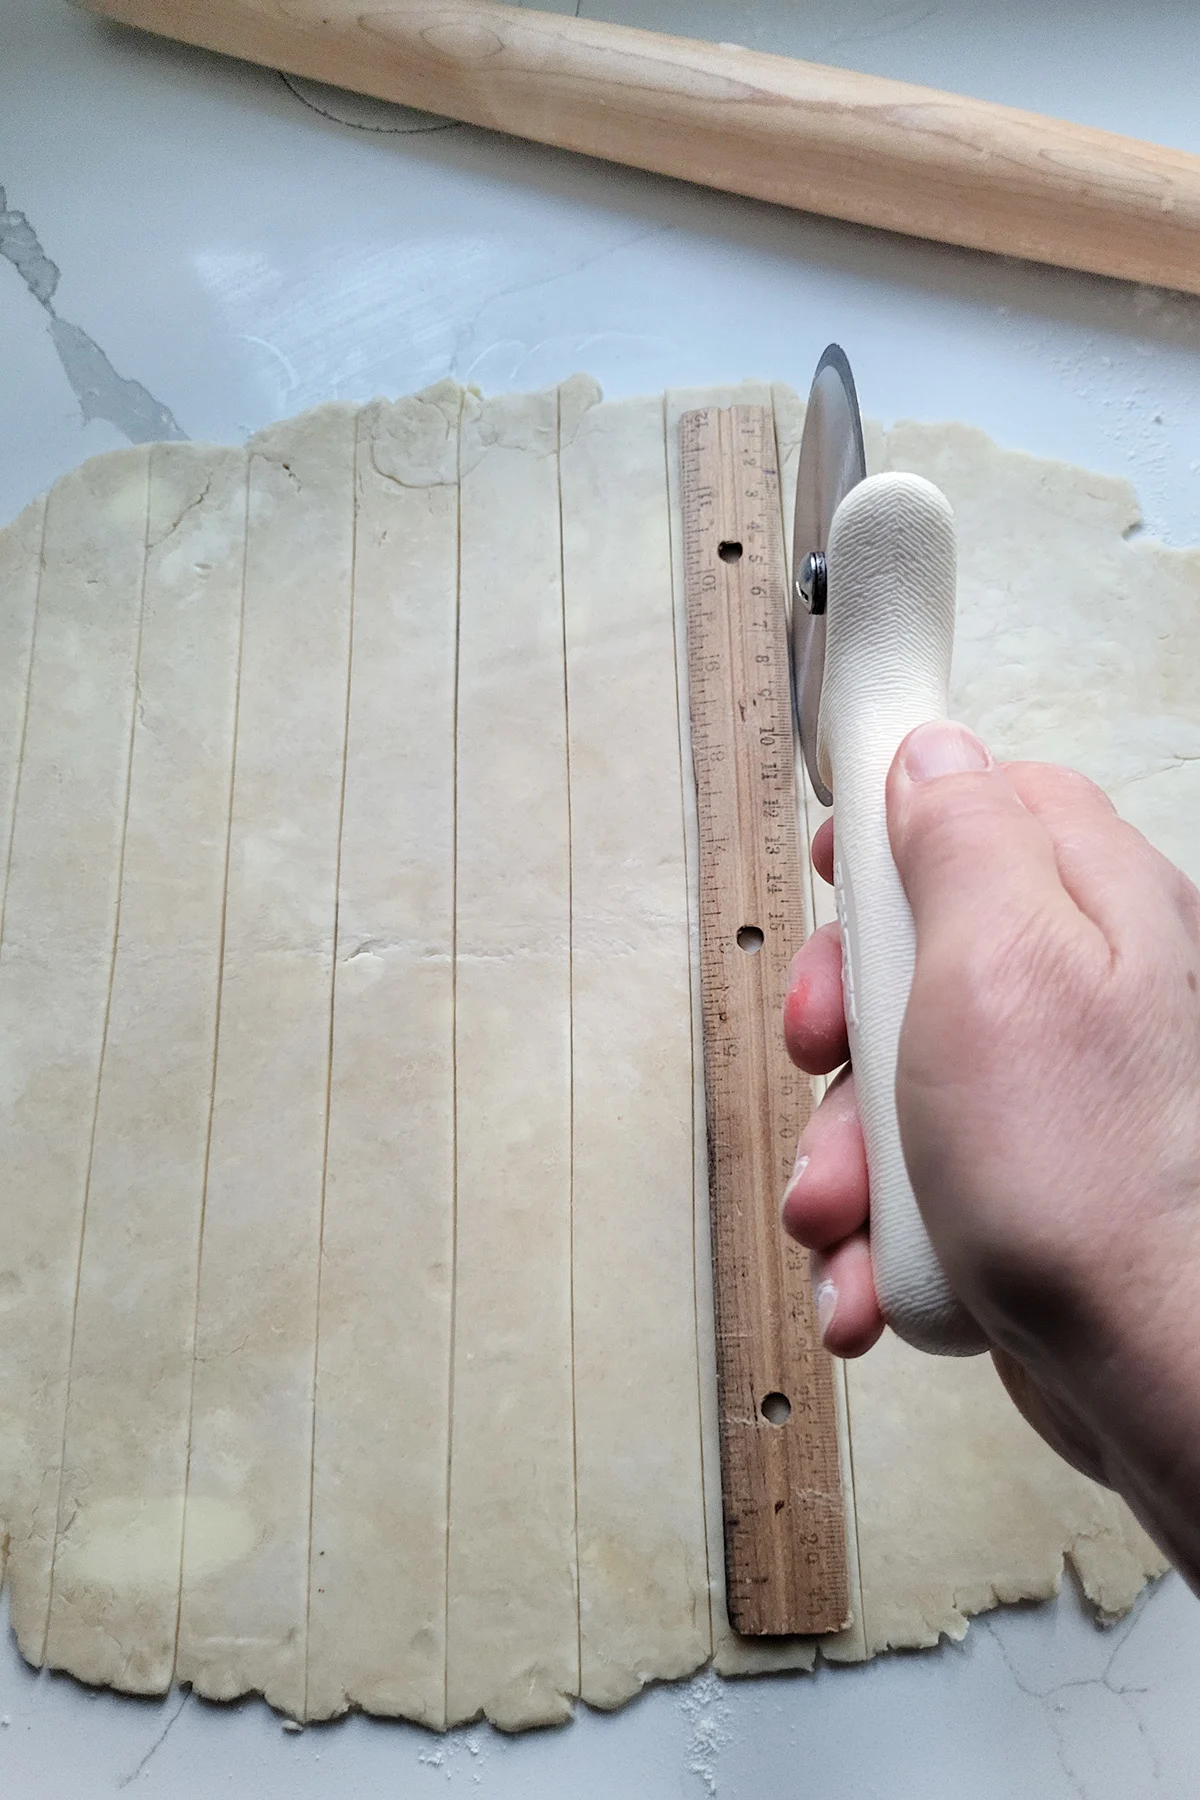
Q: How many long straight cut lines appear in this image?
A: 8